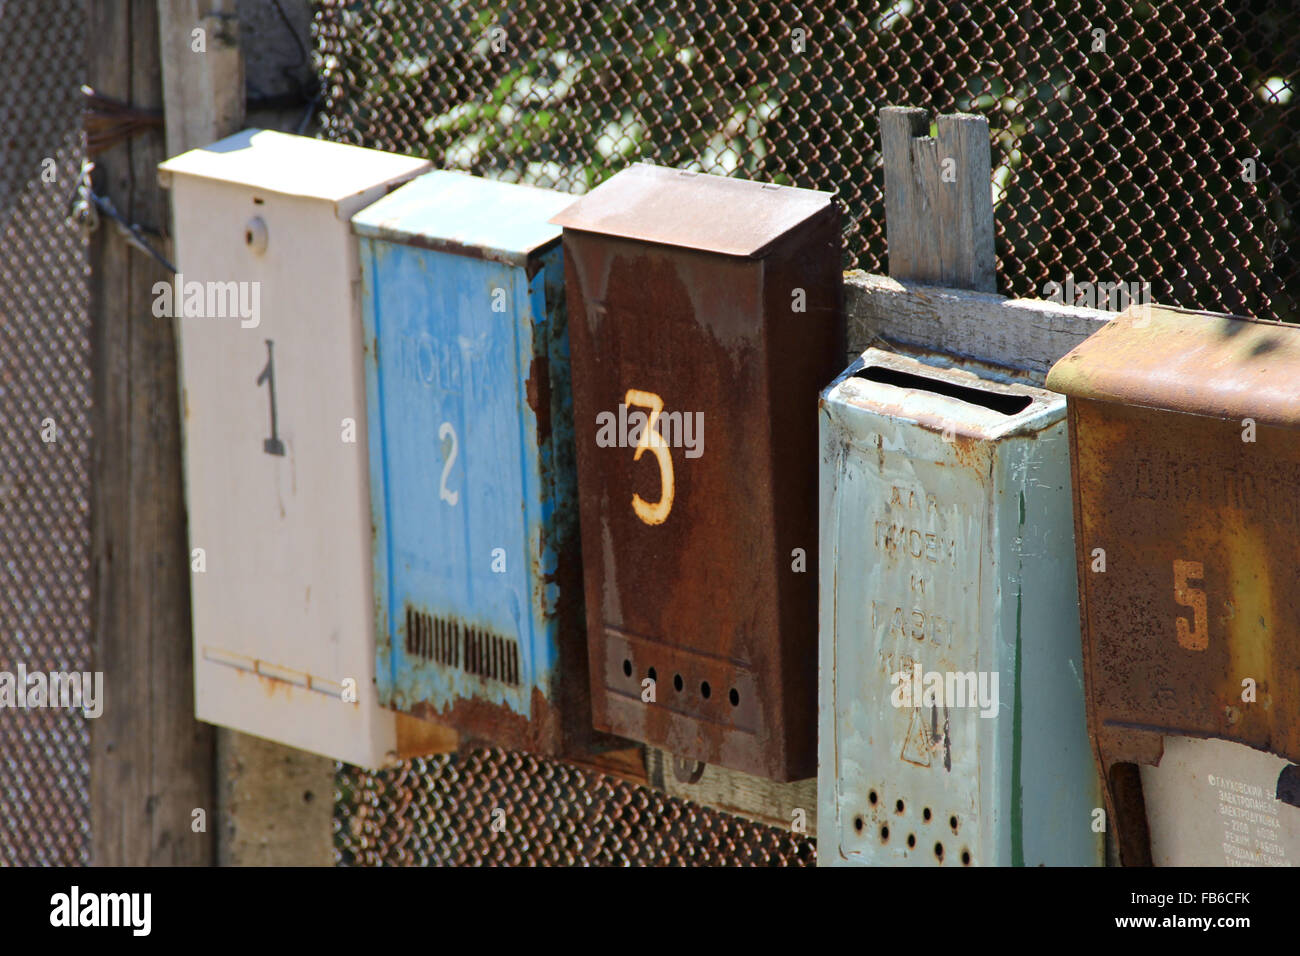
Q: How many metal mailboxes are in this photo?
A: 5